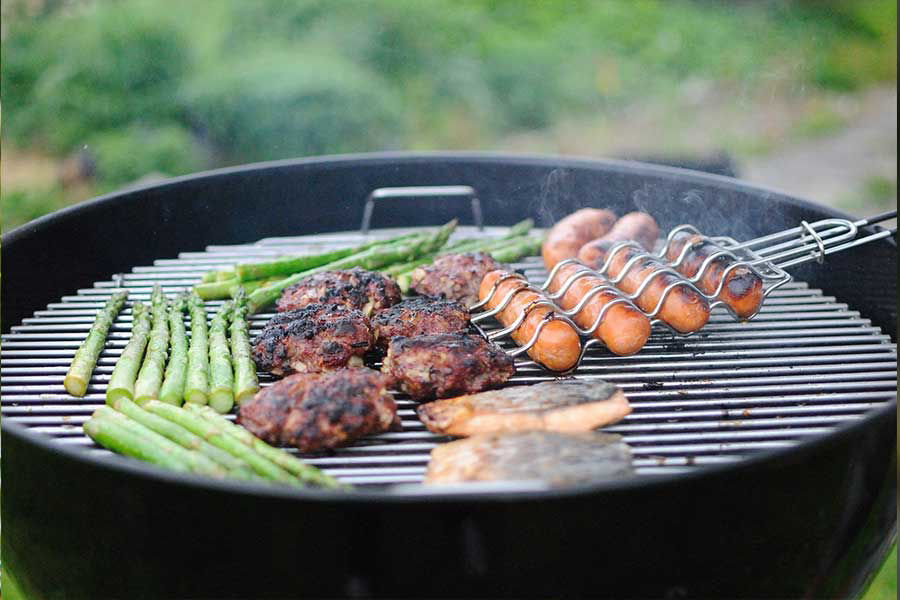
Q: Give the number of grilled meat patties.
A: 6